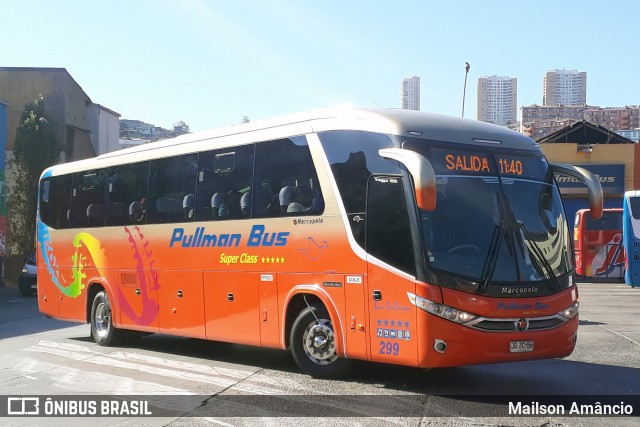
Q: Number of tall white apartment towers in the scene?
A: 3